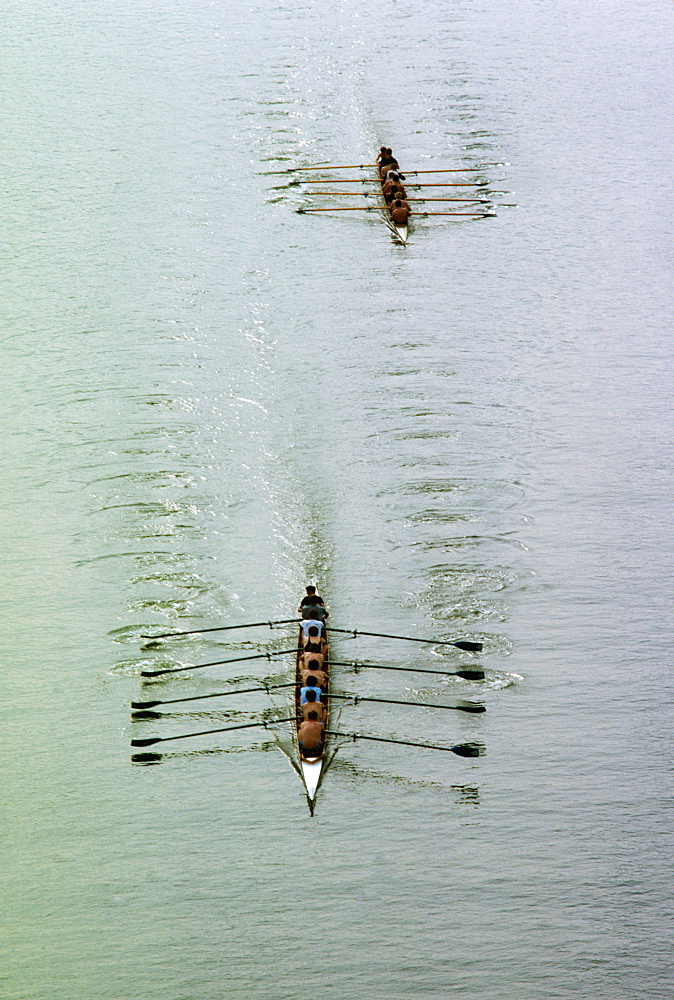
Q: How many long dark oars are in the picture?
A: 8